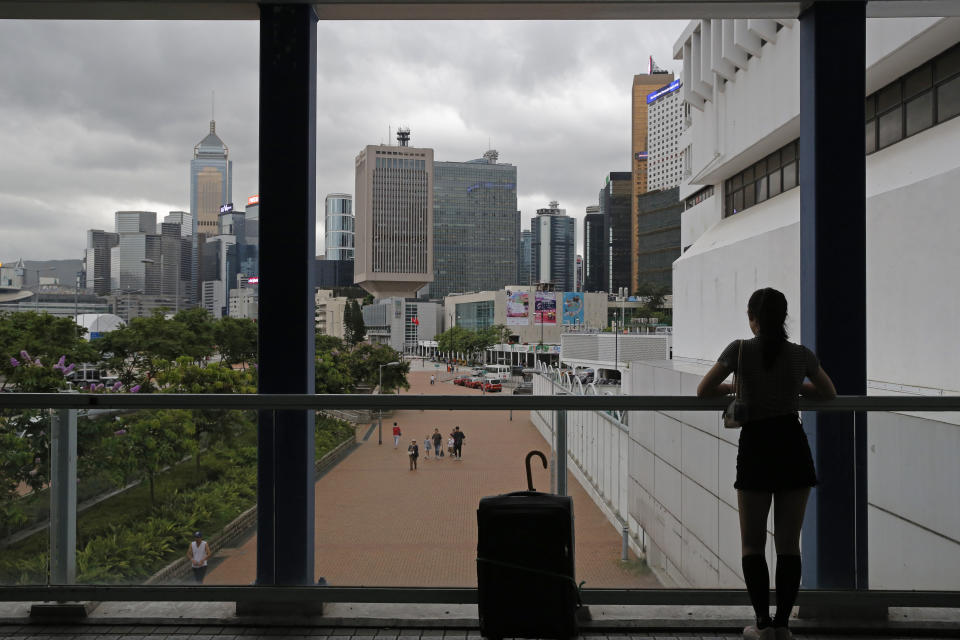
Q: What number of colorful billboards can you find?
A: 3